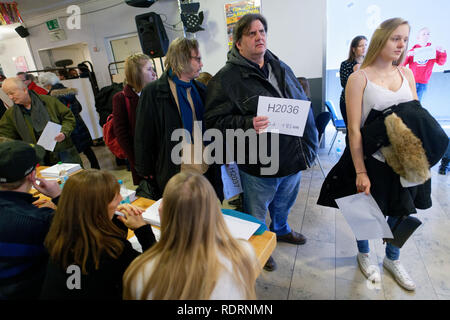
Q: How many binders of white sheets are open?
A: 1